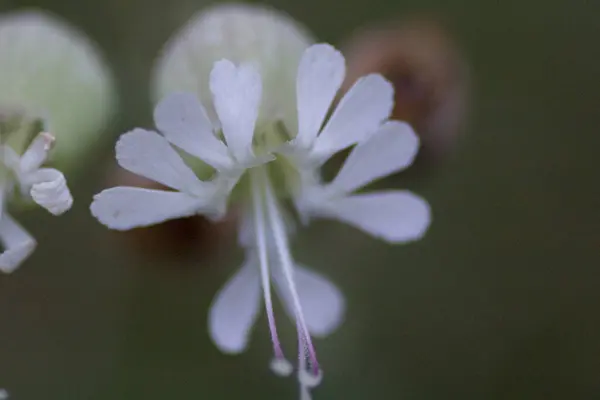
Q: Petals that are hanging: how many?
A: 2